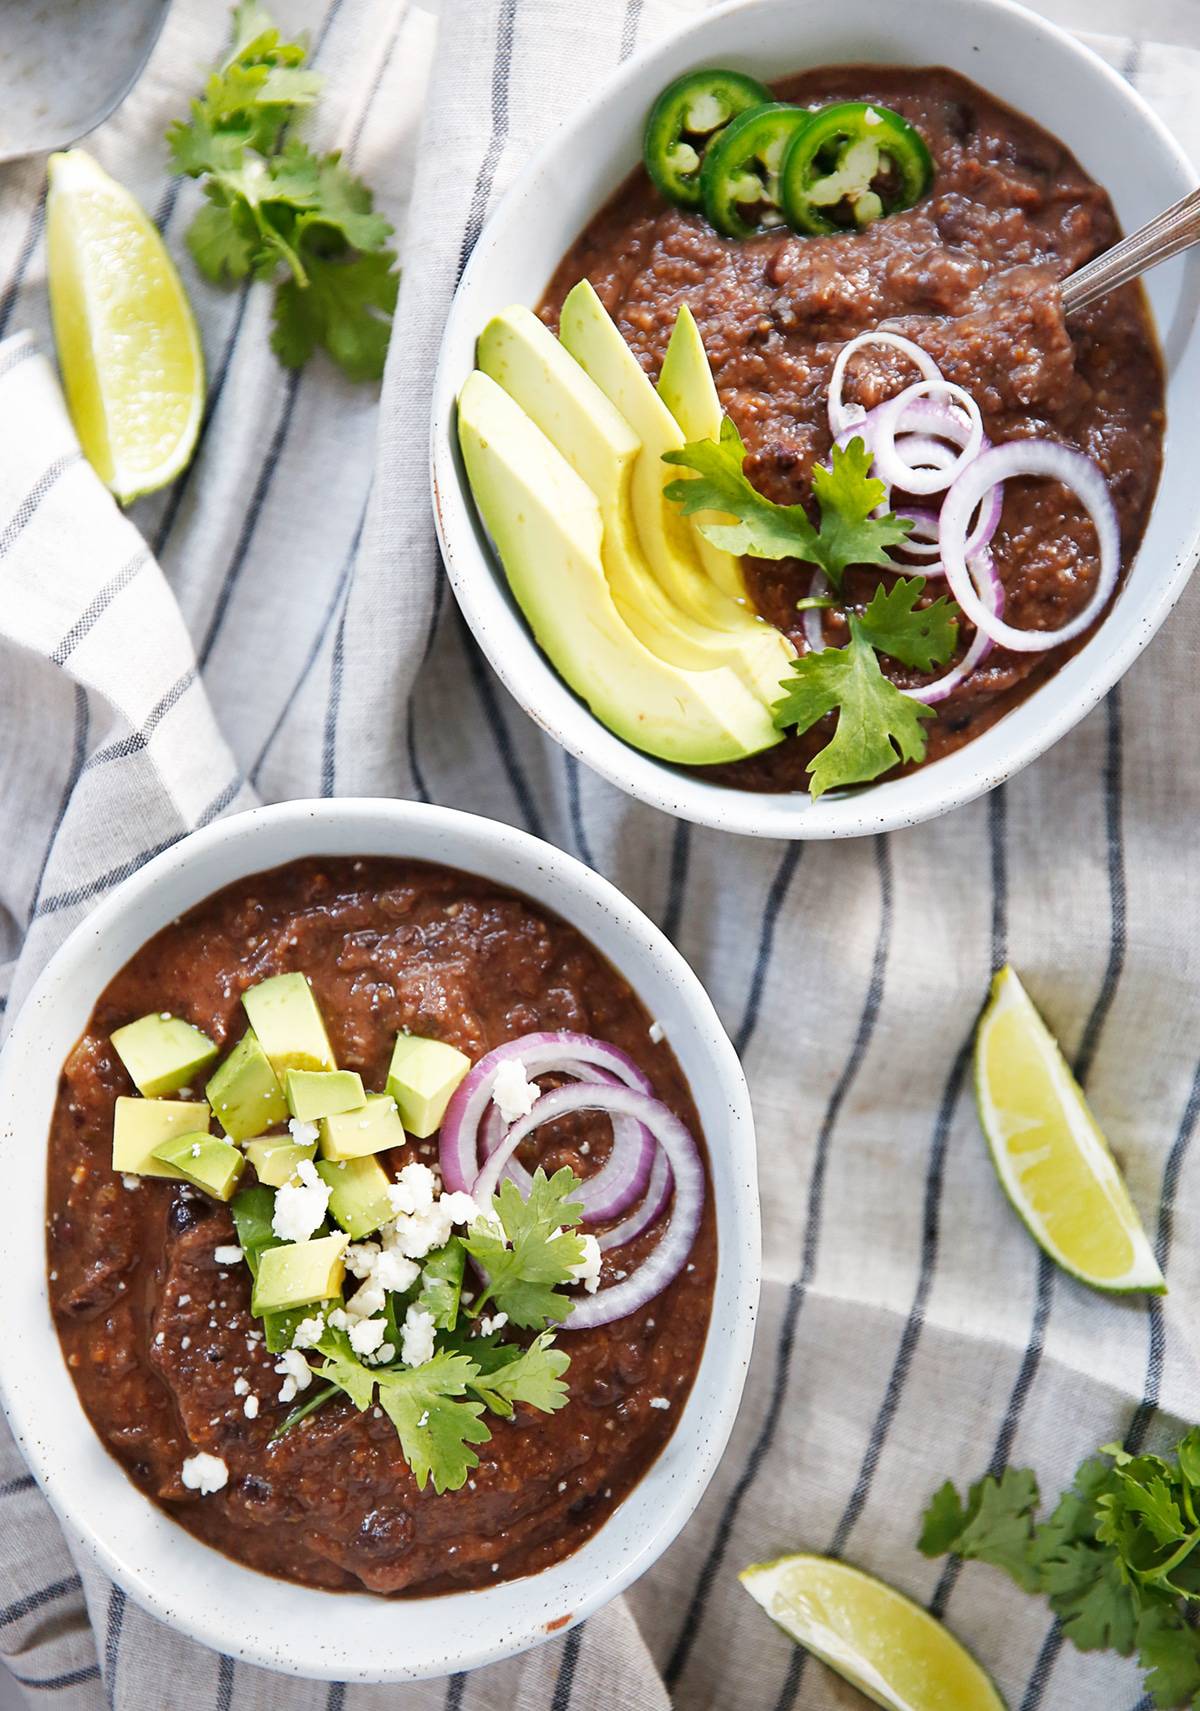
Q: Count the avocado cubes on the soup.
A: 11